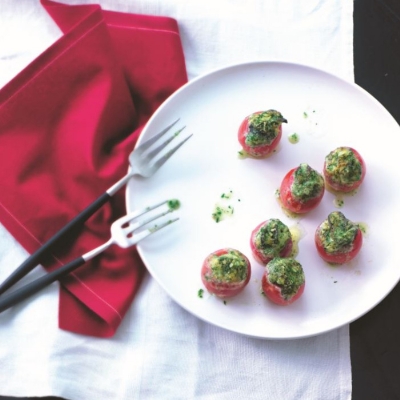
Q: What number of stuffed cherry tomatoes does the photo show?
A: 7